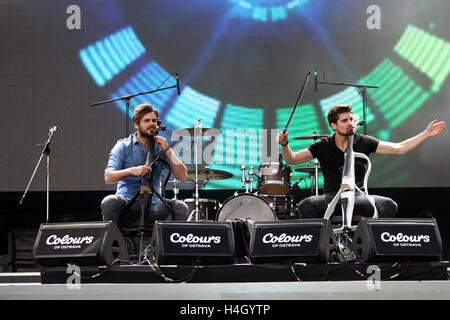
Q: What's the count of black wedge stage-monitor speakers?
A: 4